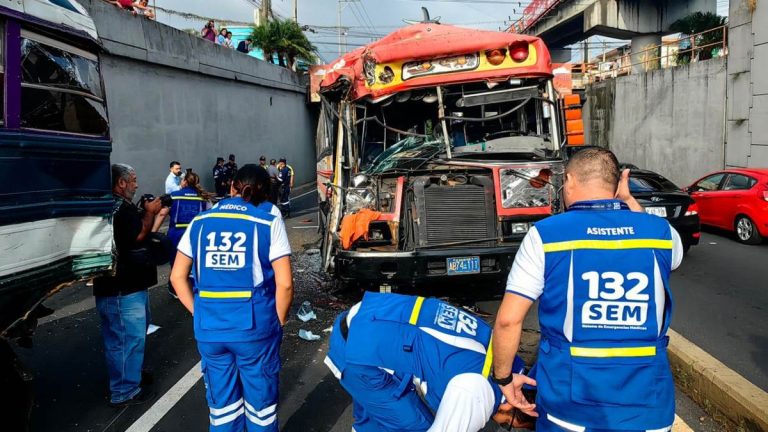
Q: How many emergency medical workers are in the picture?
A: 4